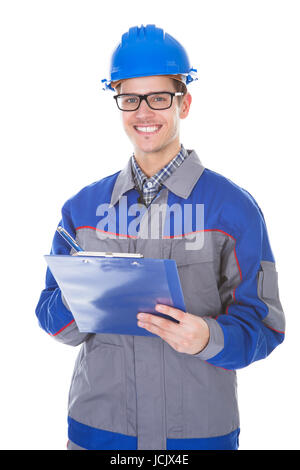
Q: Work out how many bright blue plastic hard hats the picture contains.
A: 1